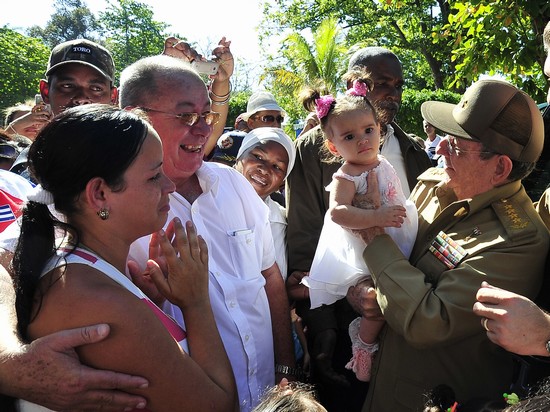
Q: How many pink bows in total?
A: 2